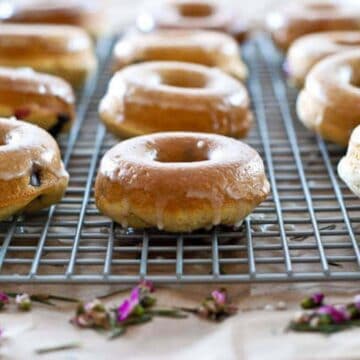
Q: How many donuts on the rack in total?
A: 12